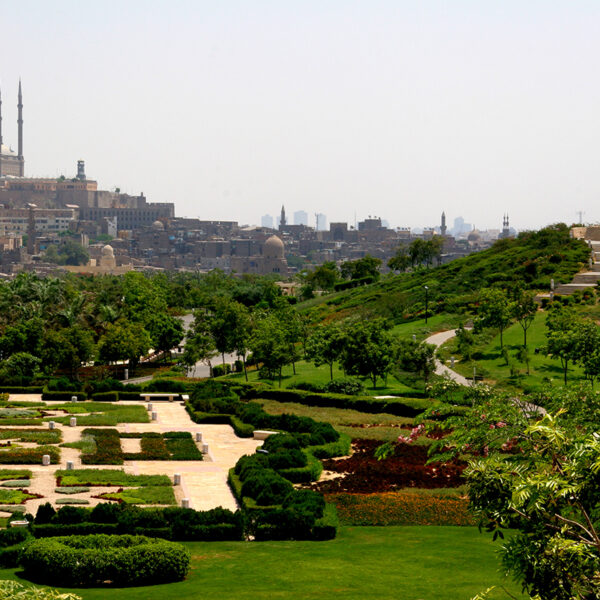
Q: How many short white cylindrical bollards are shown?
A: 11